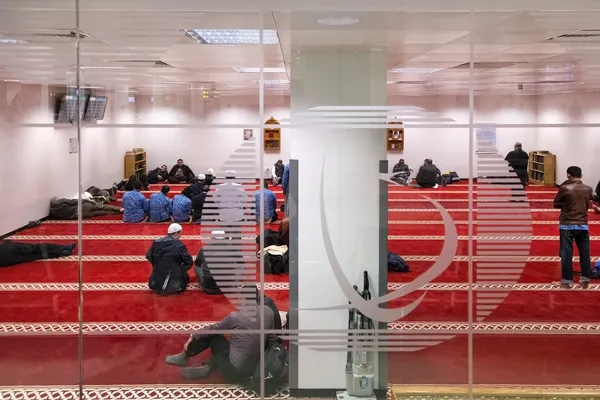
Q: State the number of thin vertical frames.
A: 3